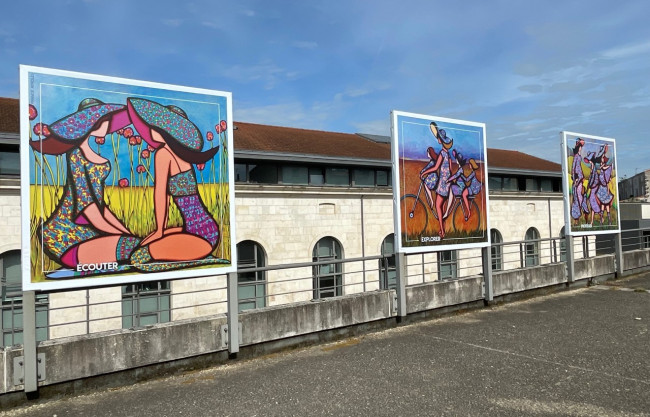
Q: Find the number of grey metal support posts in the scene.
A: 6